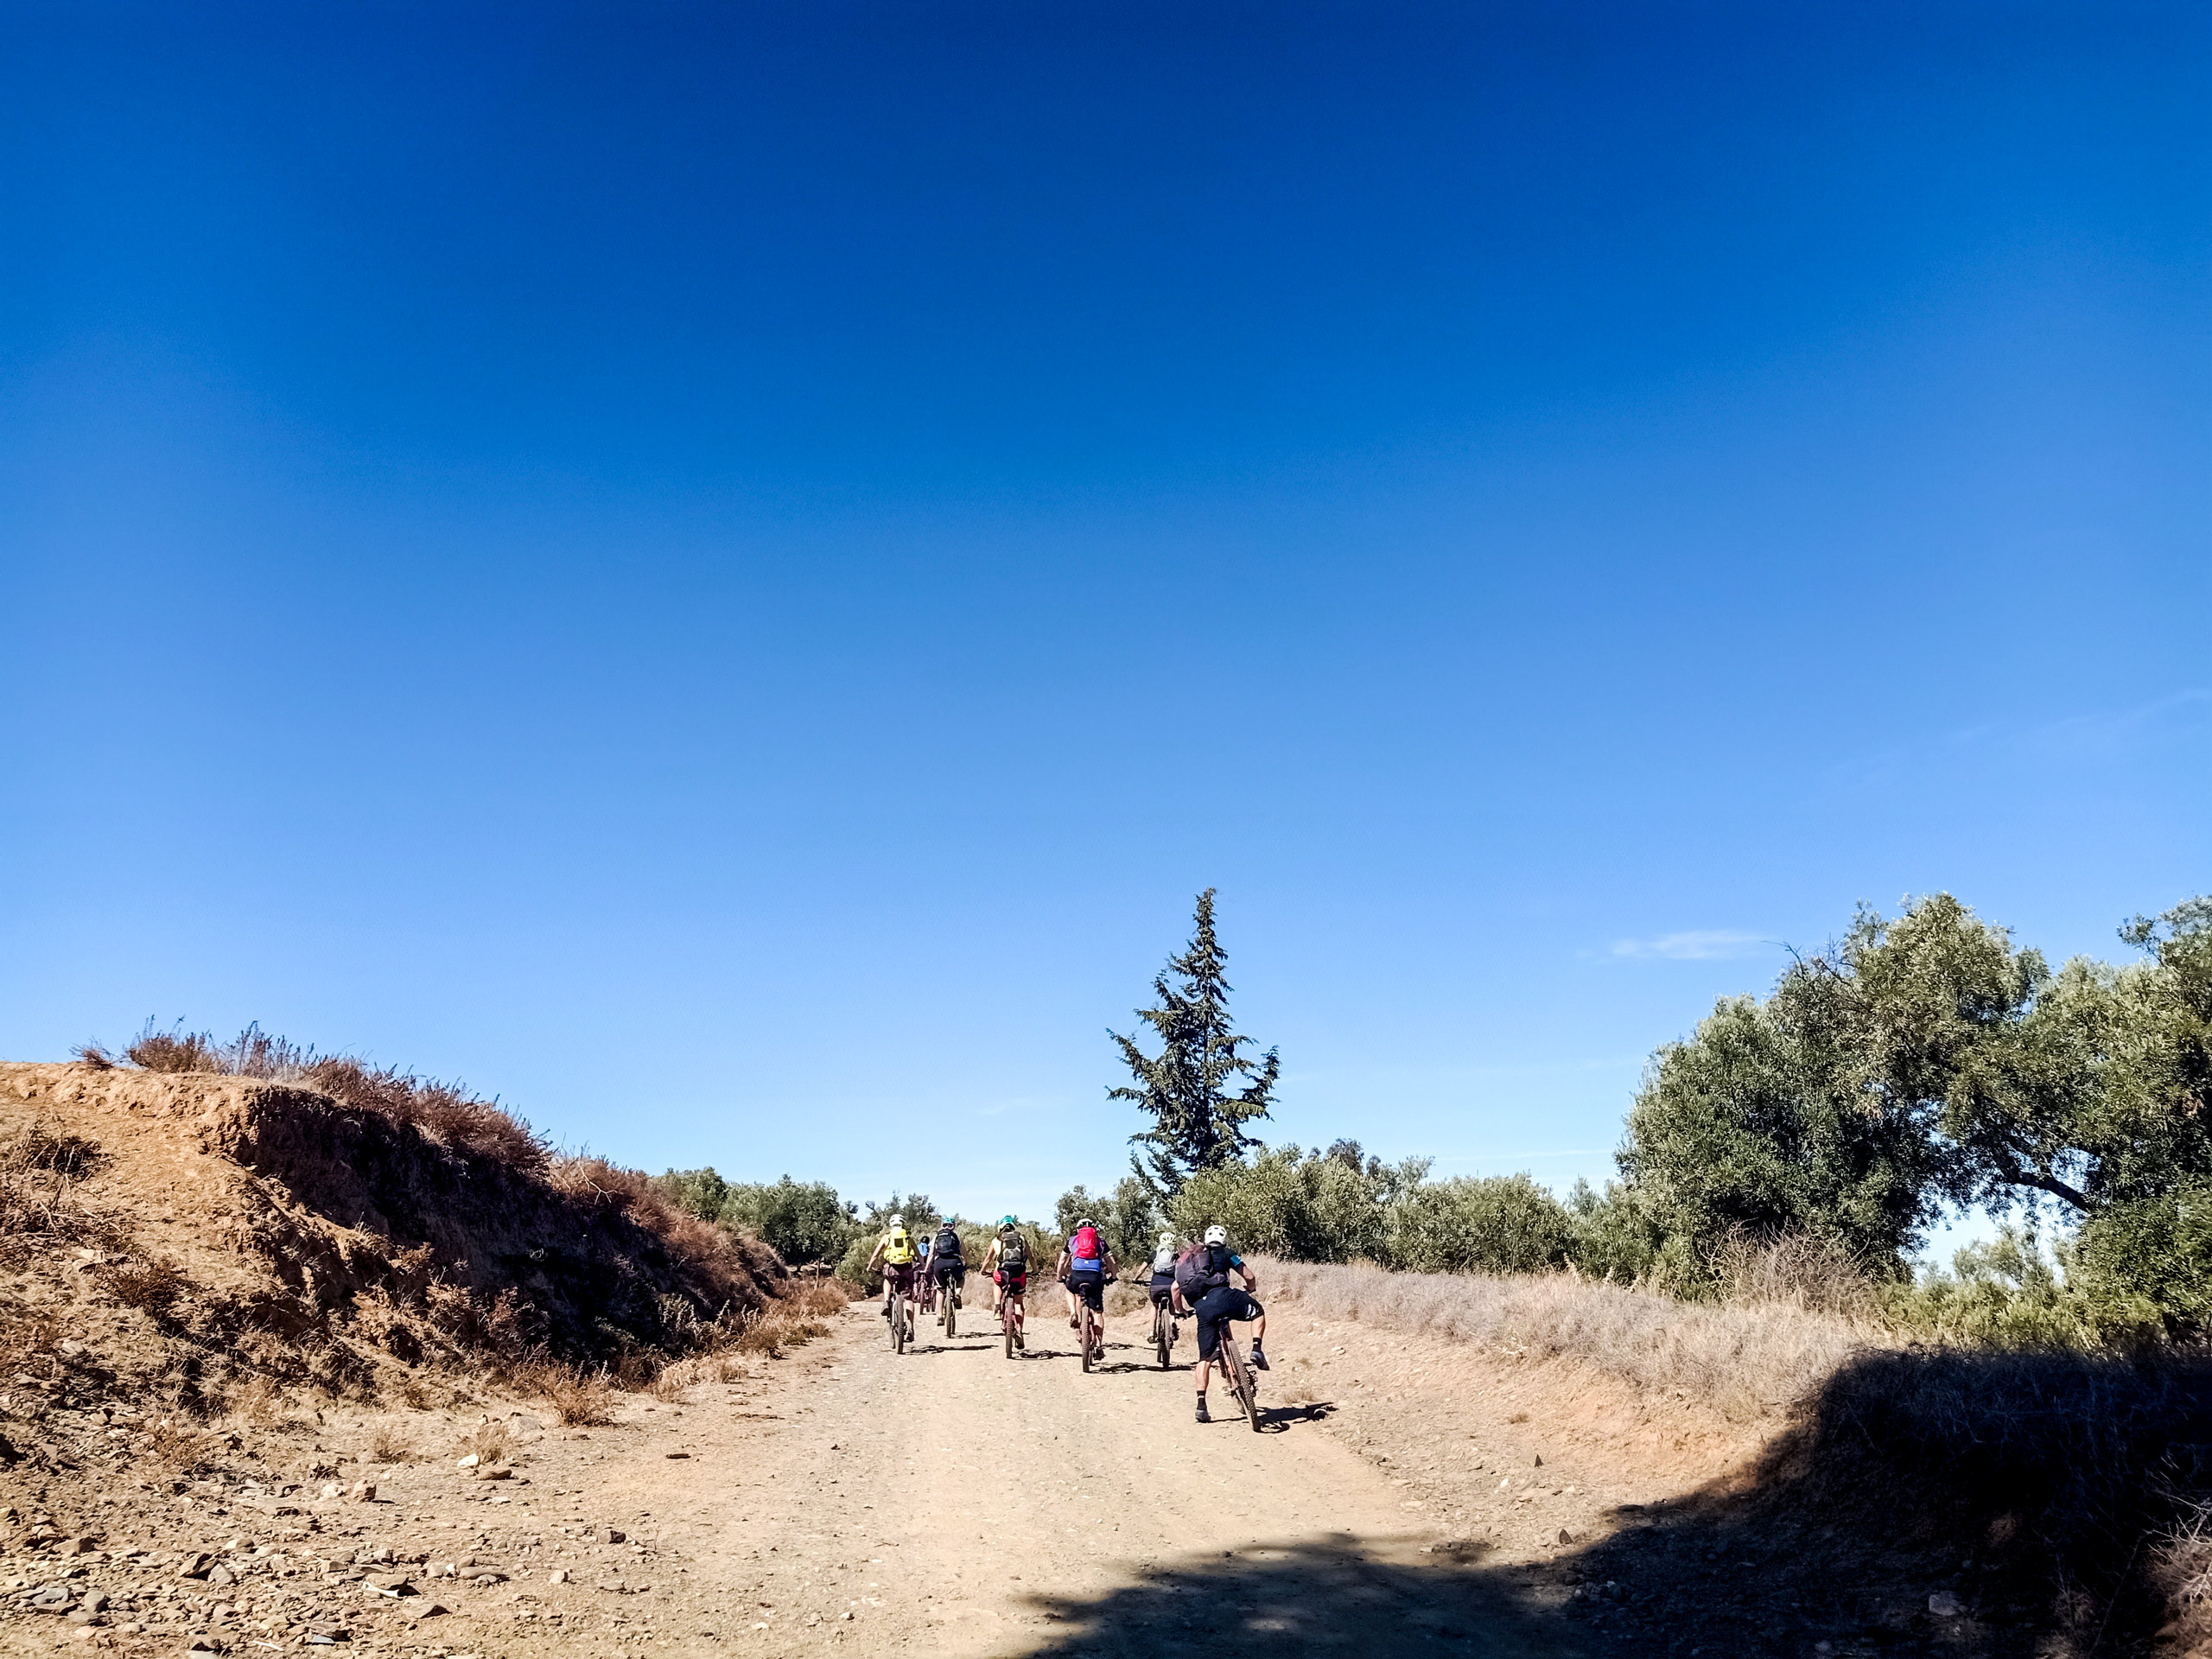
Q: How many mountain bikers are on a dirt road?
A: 7